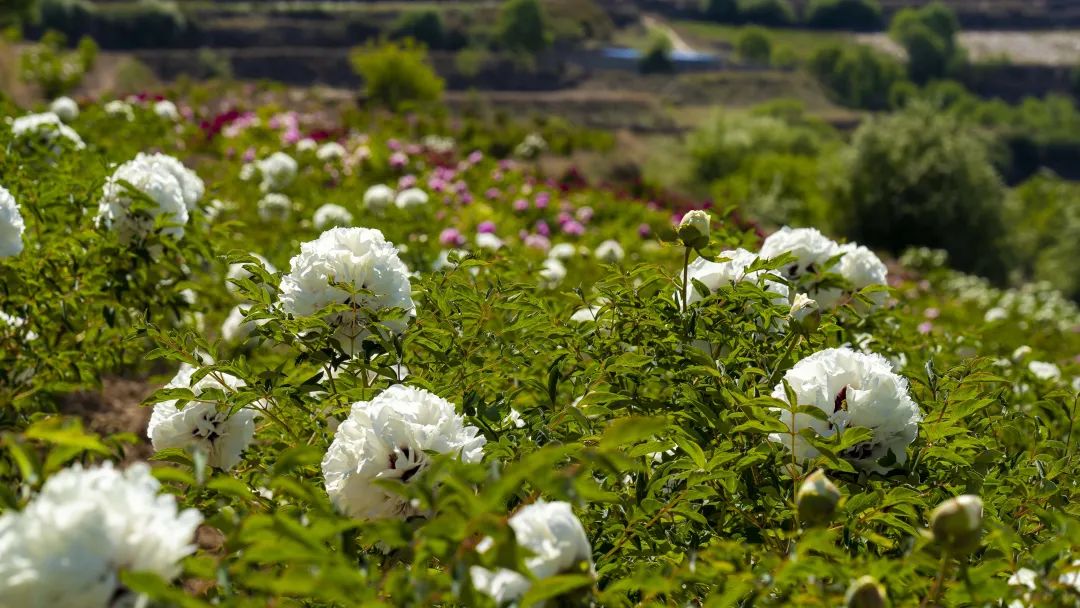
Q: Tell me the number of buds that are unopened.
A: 5